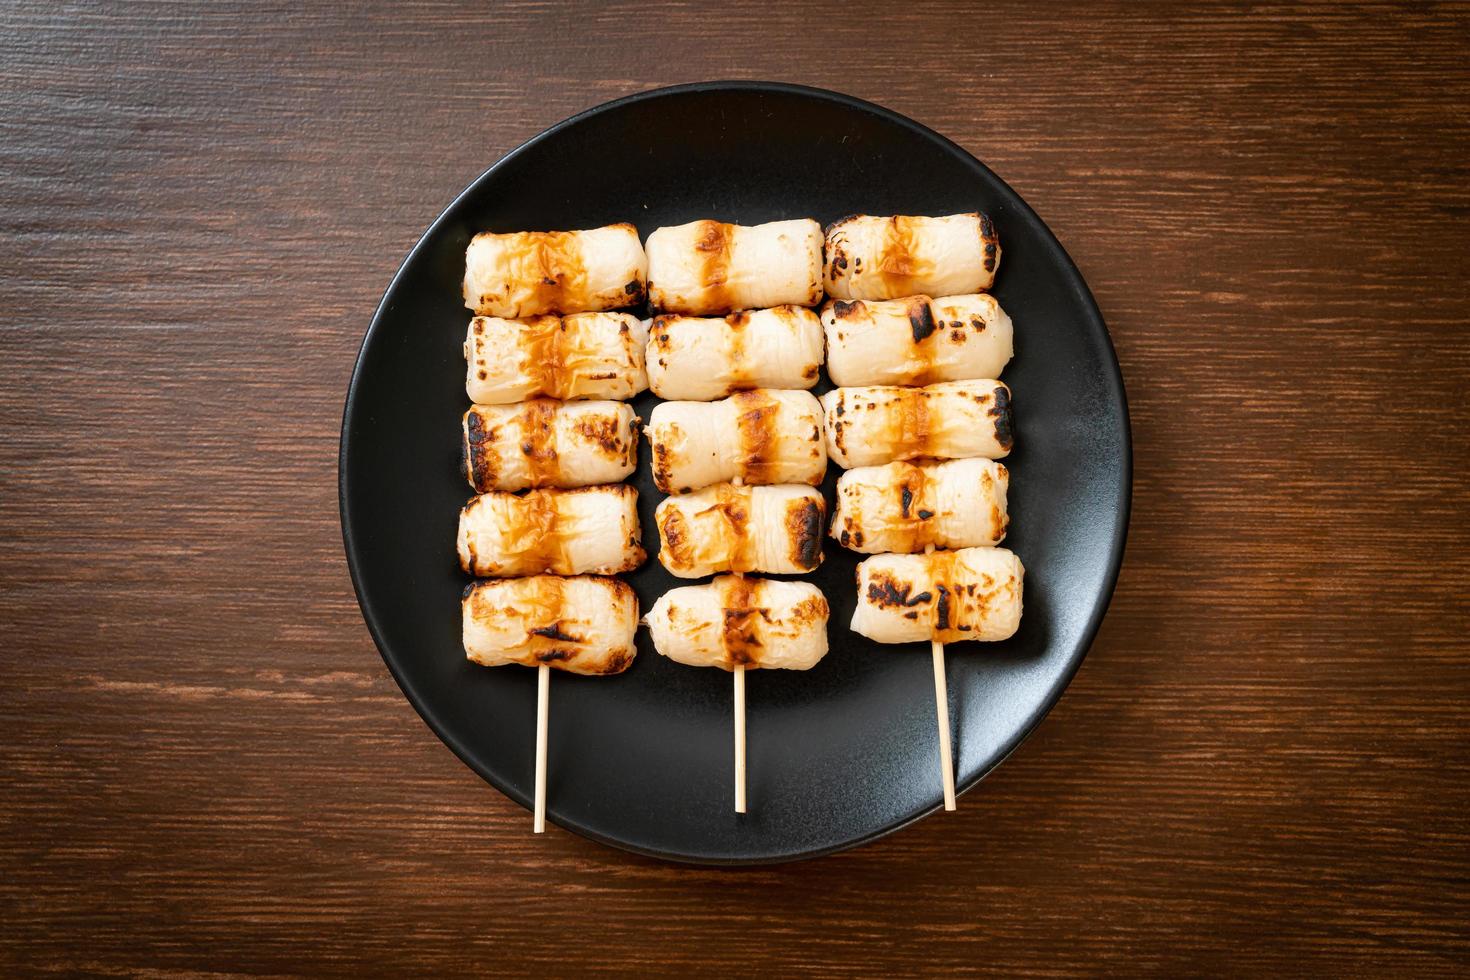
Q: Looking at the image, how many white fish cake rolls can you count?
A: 15